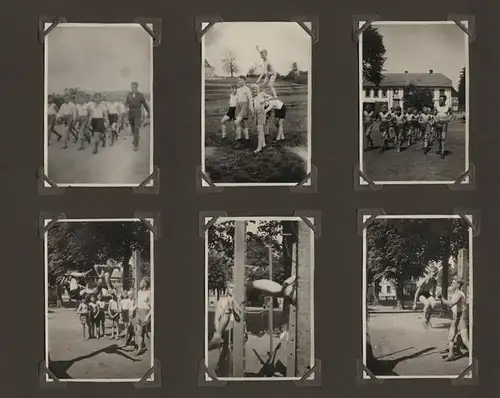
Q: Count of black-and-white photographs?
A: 6